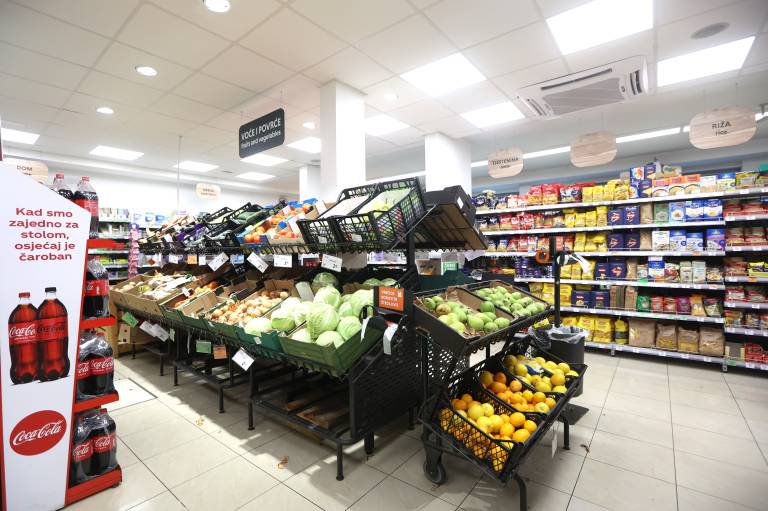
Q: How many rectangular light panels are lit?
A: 11